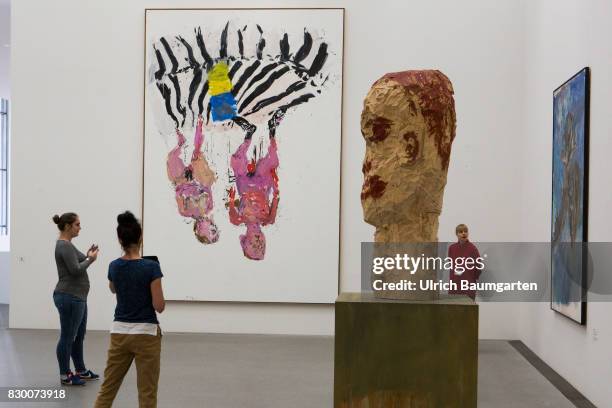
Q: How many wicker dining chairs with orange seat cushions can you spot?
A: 0